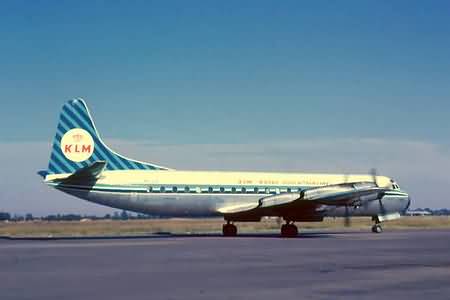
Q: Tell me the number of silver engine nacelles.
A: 2